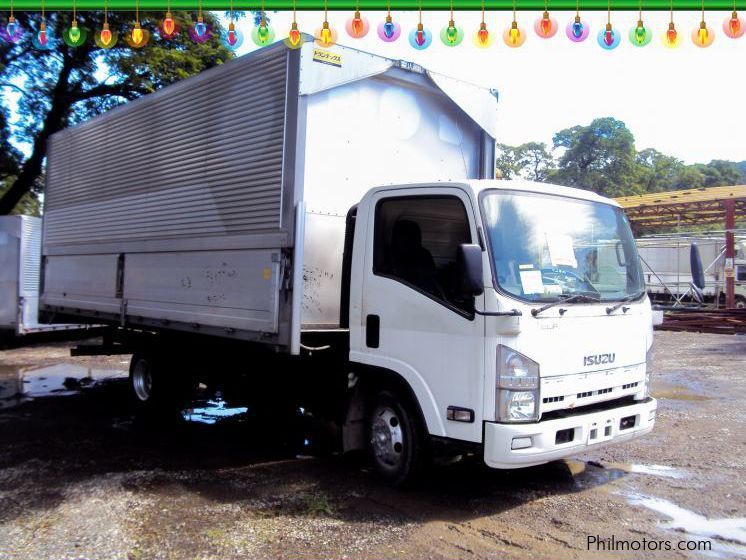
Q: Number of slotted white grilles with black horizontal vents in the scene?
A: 1